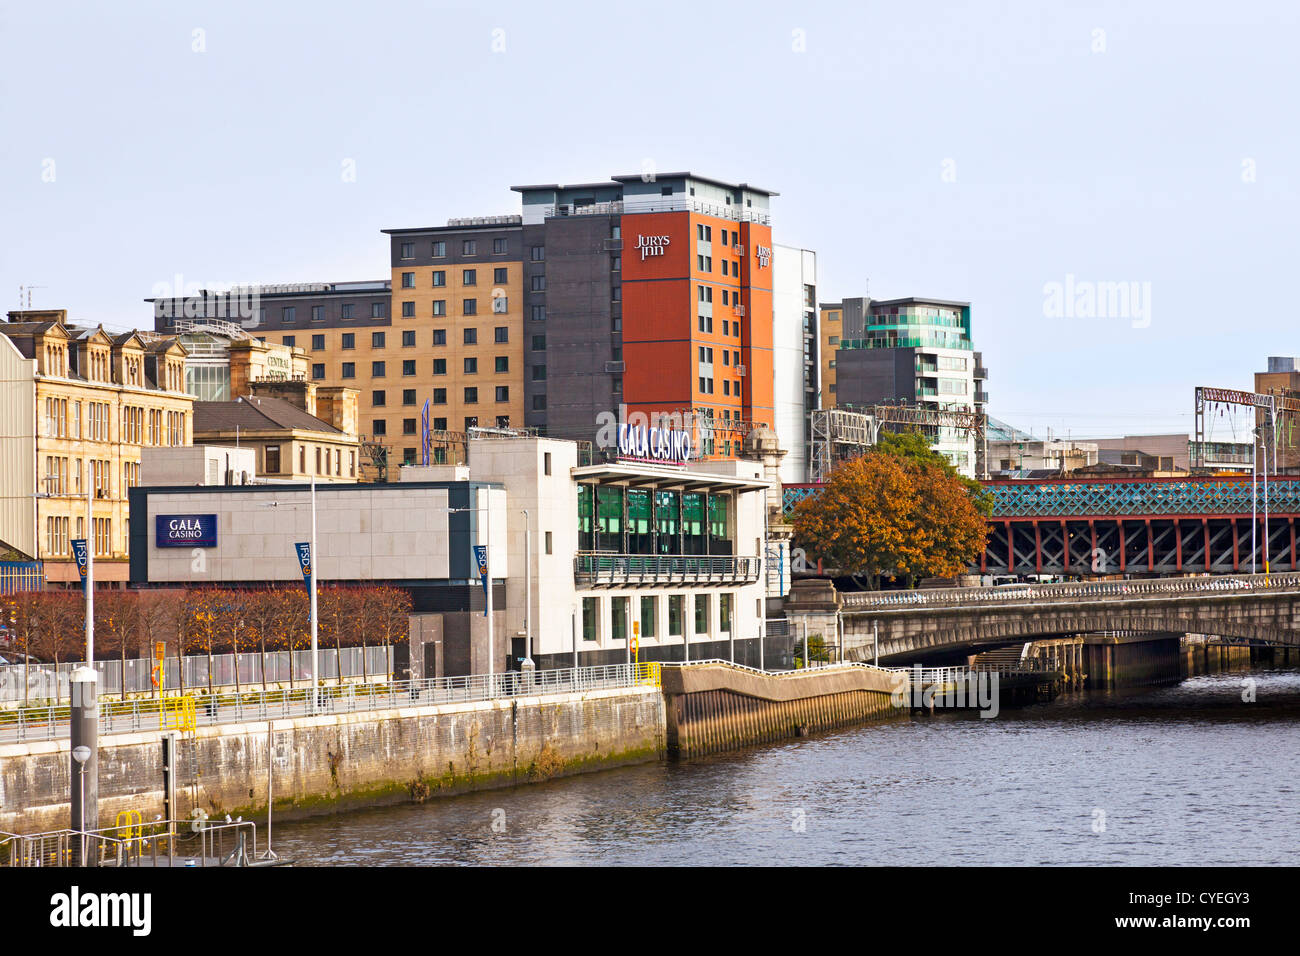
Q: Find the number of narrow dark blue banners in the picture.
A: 3